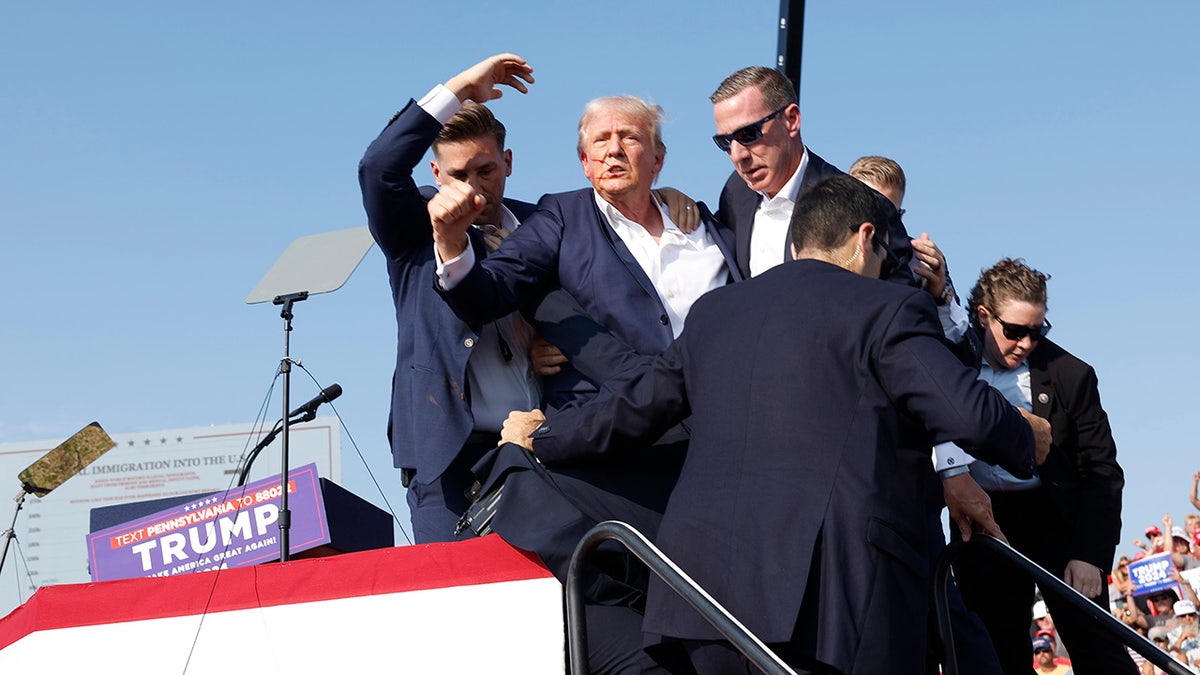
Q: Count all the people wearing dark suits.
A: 6